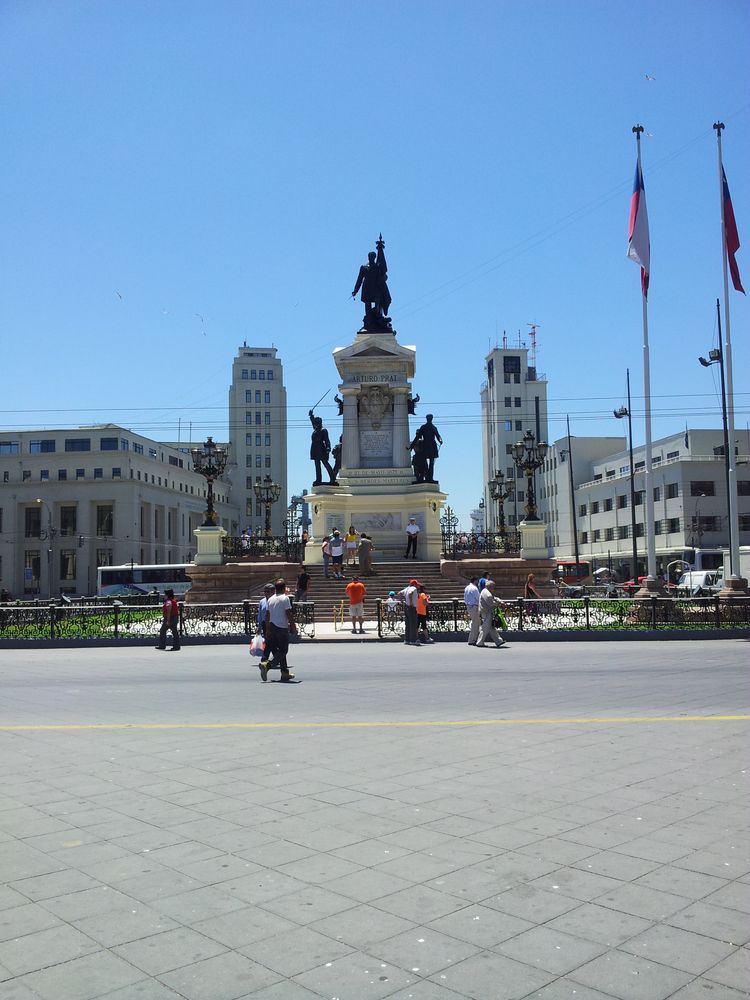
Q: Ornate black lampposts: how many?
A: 4